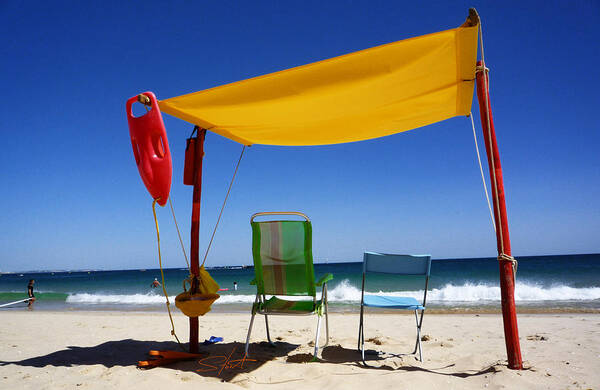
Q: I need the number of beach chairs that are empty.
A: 2